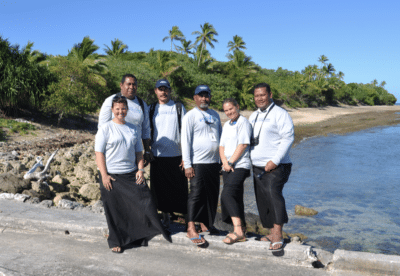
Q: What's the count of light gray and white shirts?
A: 6